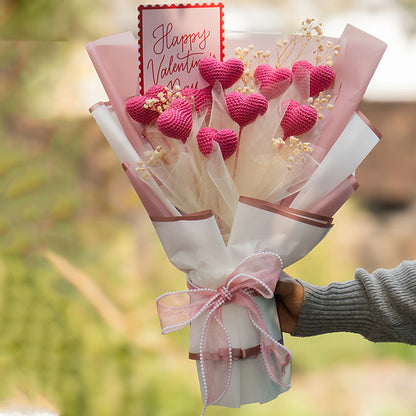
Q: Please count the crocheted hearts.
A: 9